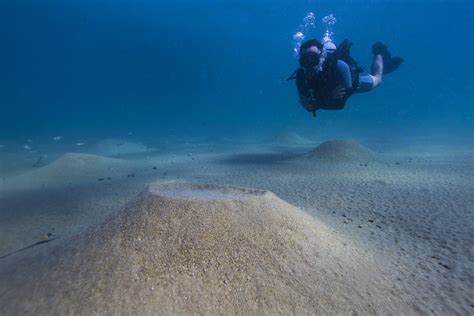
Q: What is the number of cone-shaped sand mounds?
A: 5